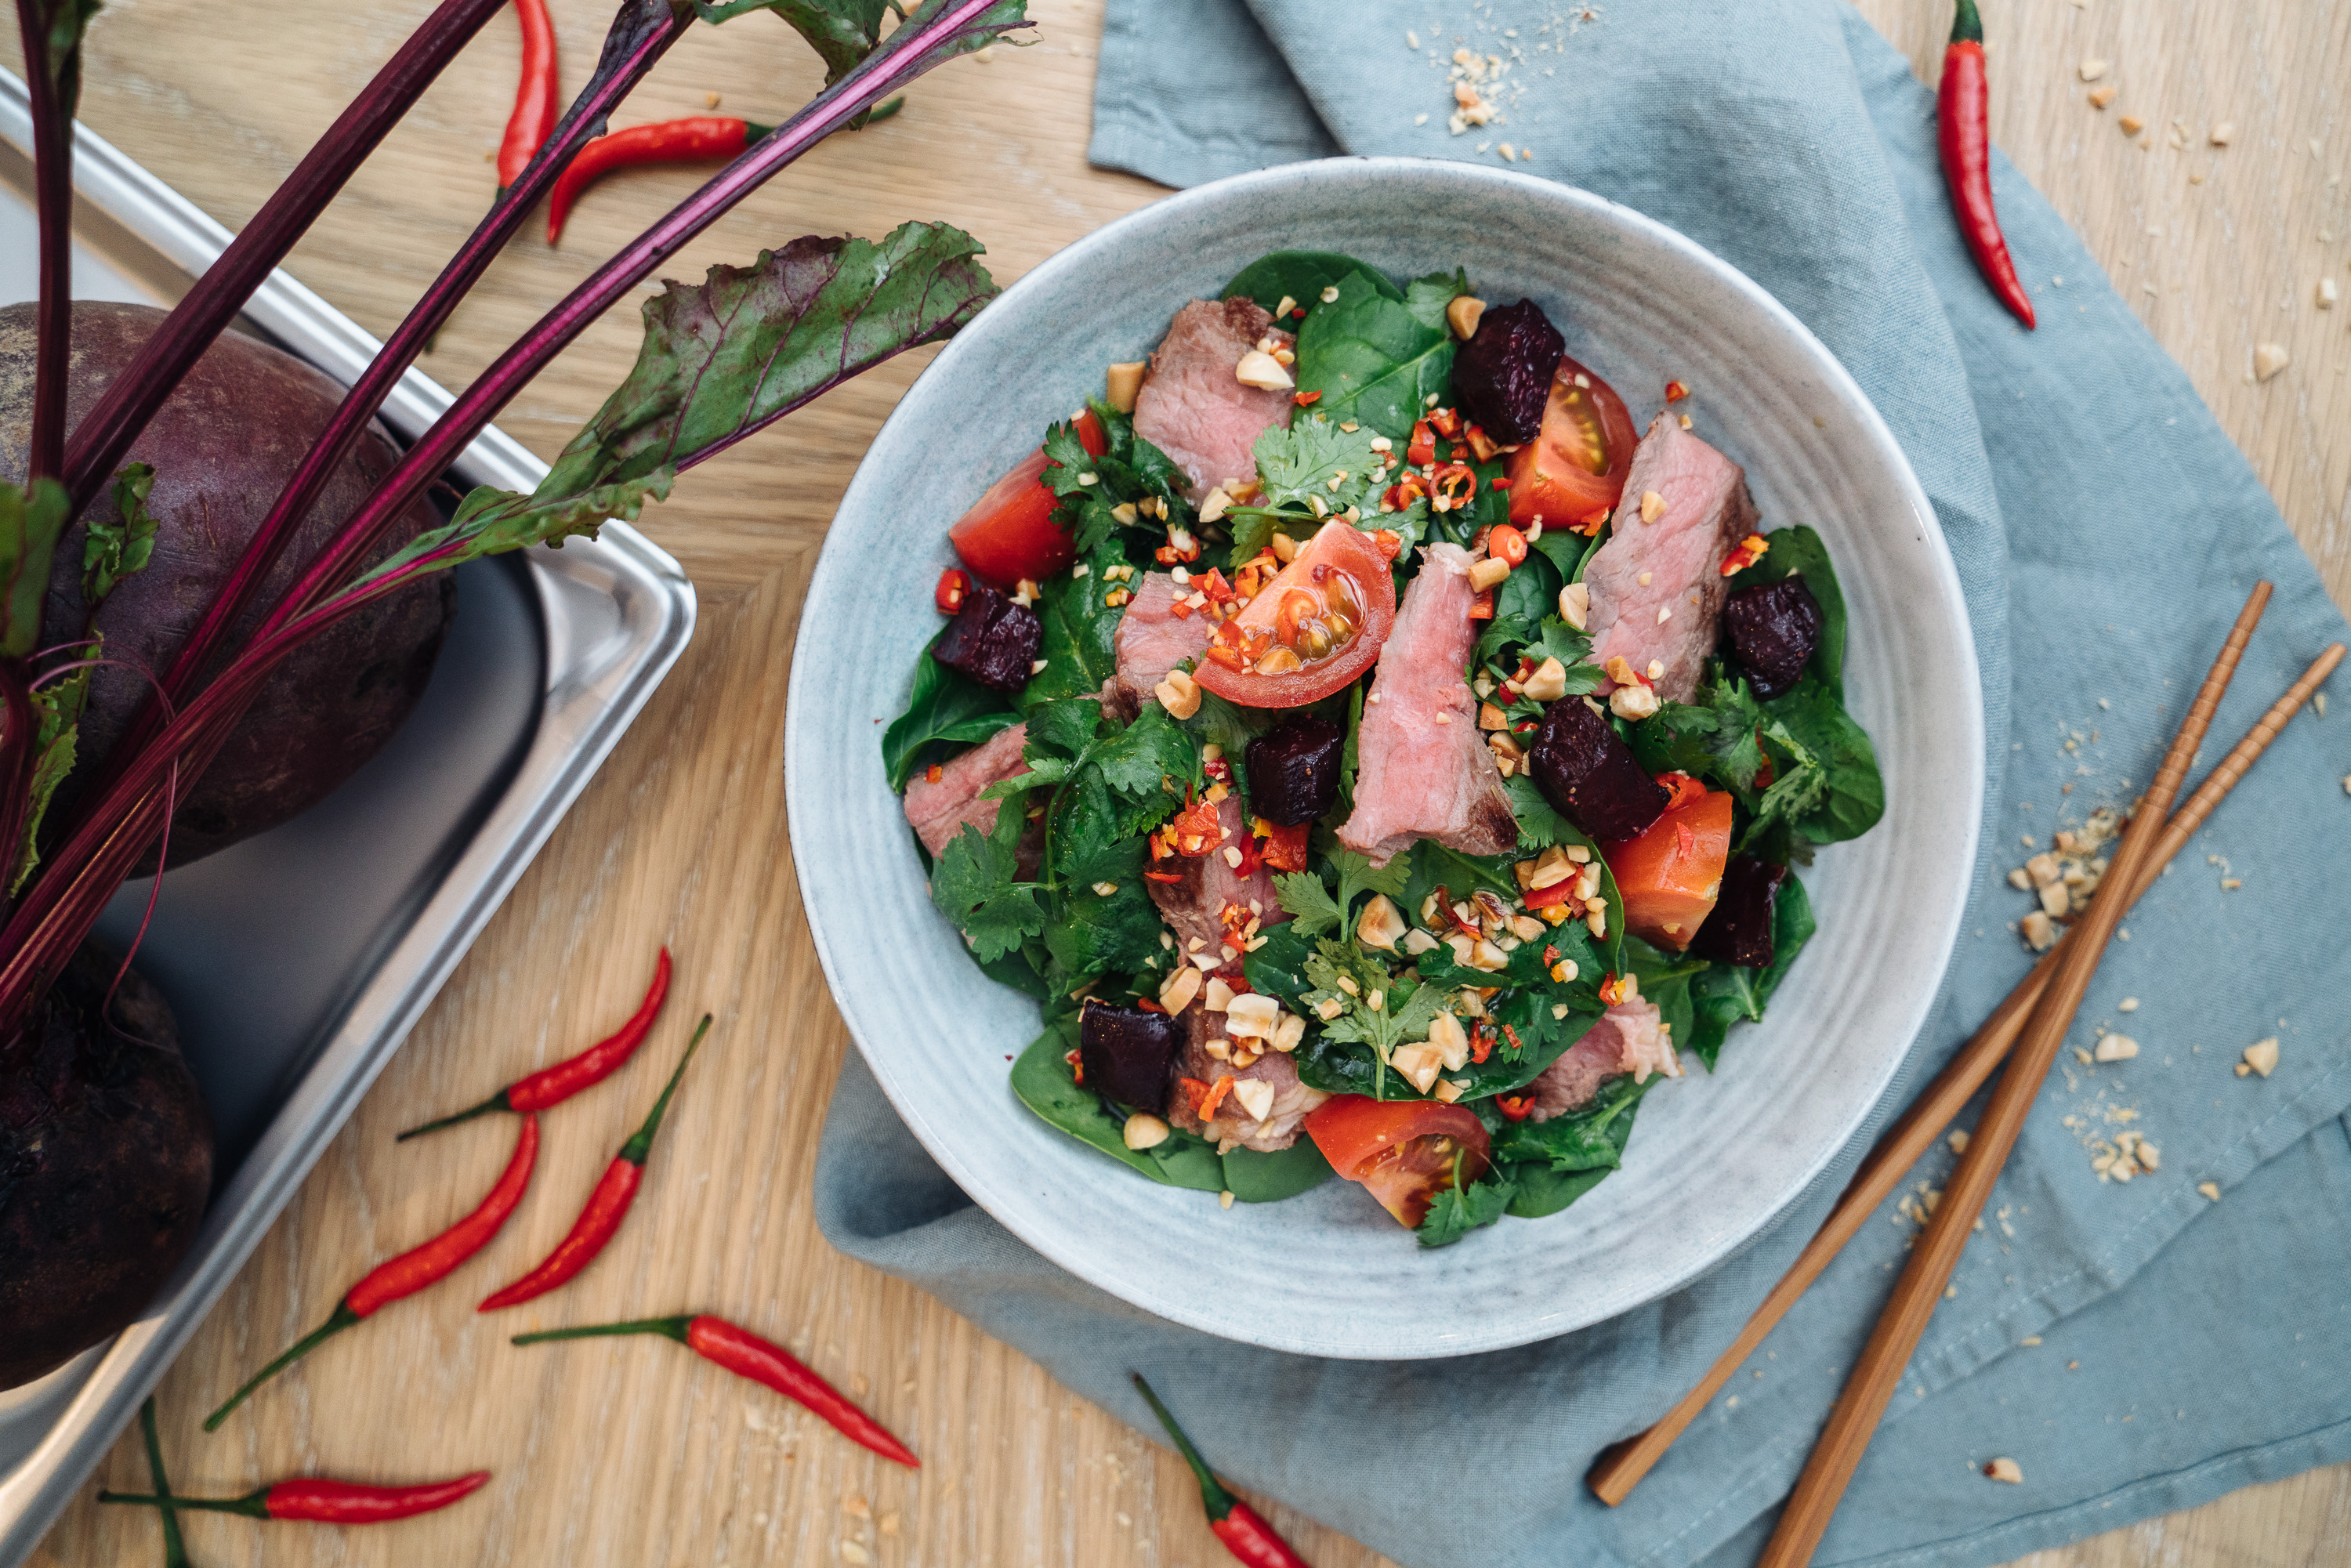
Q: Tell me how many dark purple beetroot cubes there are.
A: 7